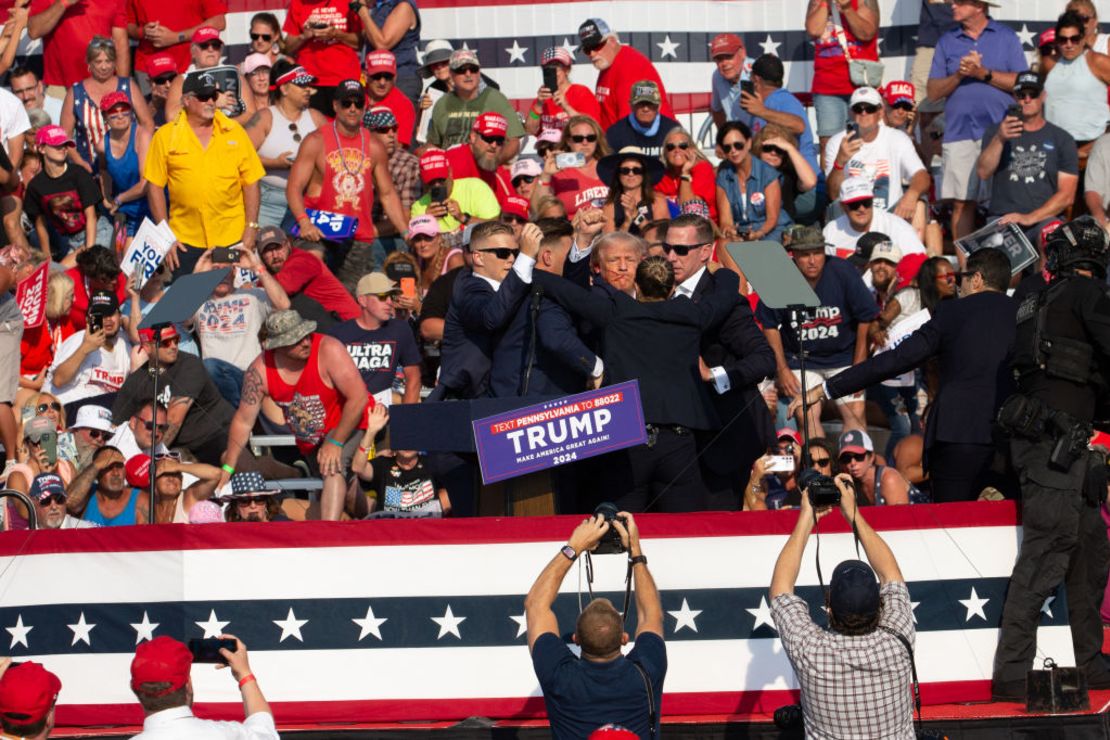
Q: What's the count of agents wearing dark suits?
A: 5